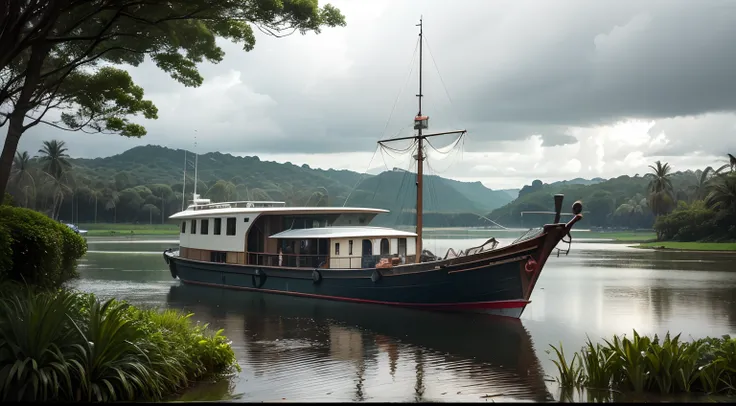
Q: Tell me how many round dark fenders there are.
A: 3